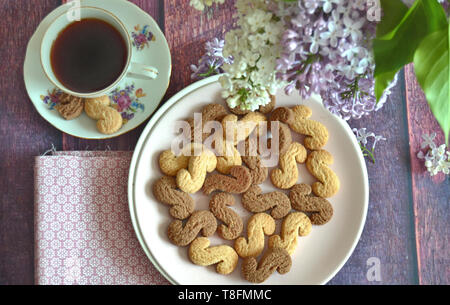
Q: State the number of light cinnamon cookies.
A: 11